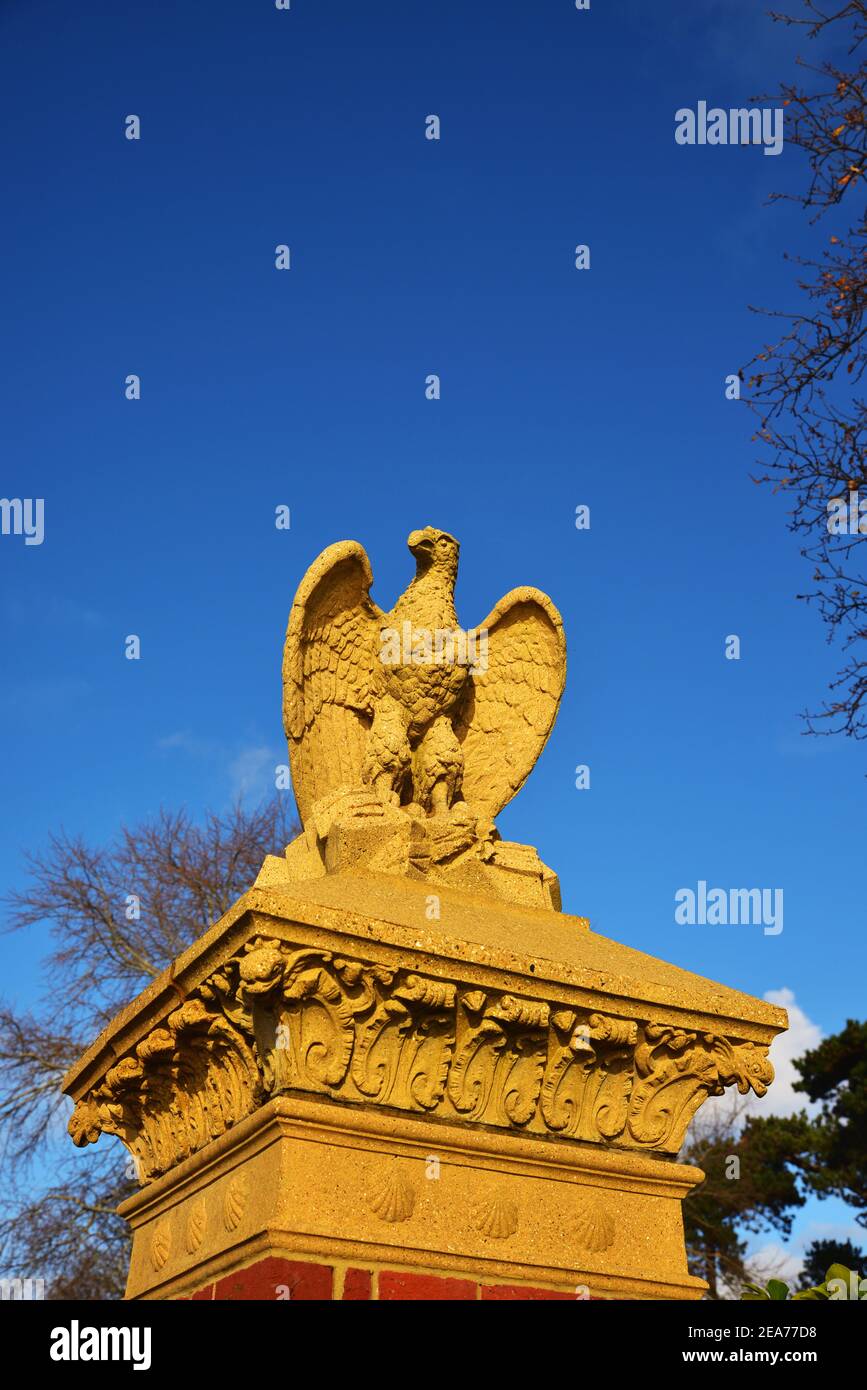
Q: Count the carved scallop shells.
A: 6